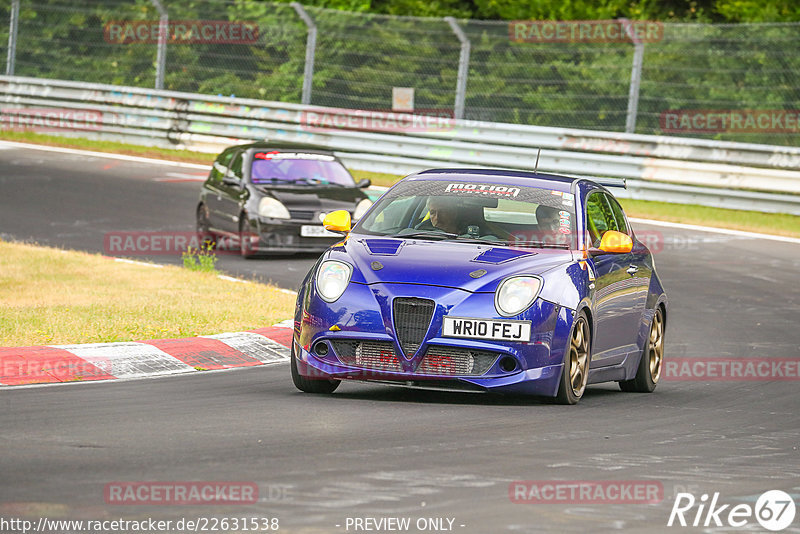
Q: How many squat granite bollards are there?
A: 0